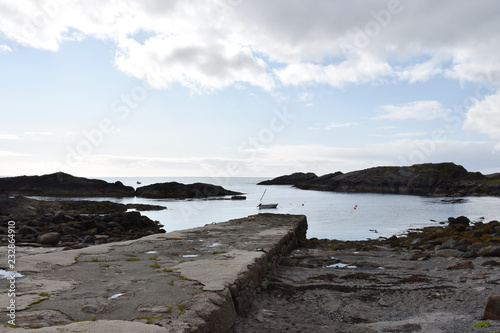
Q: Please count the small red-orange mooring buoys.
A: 3